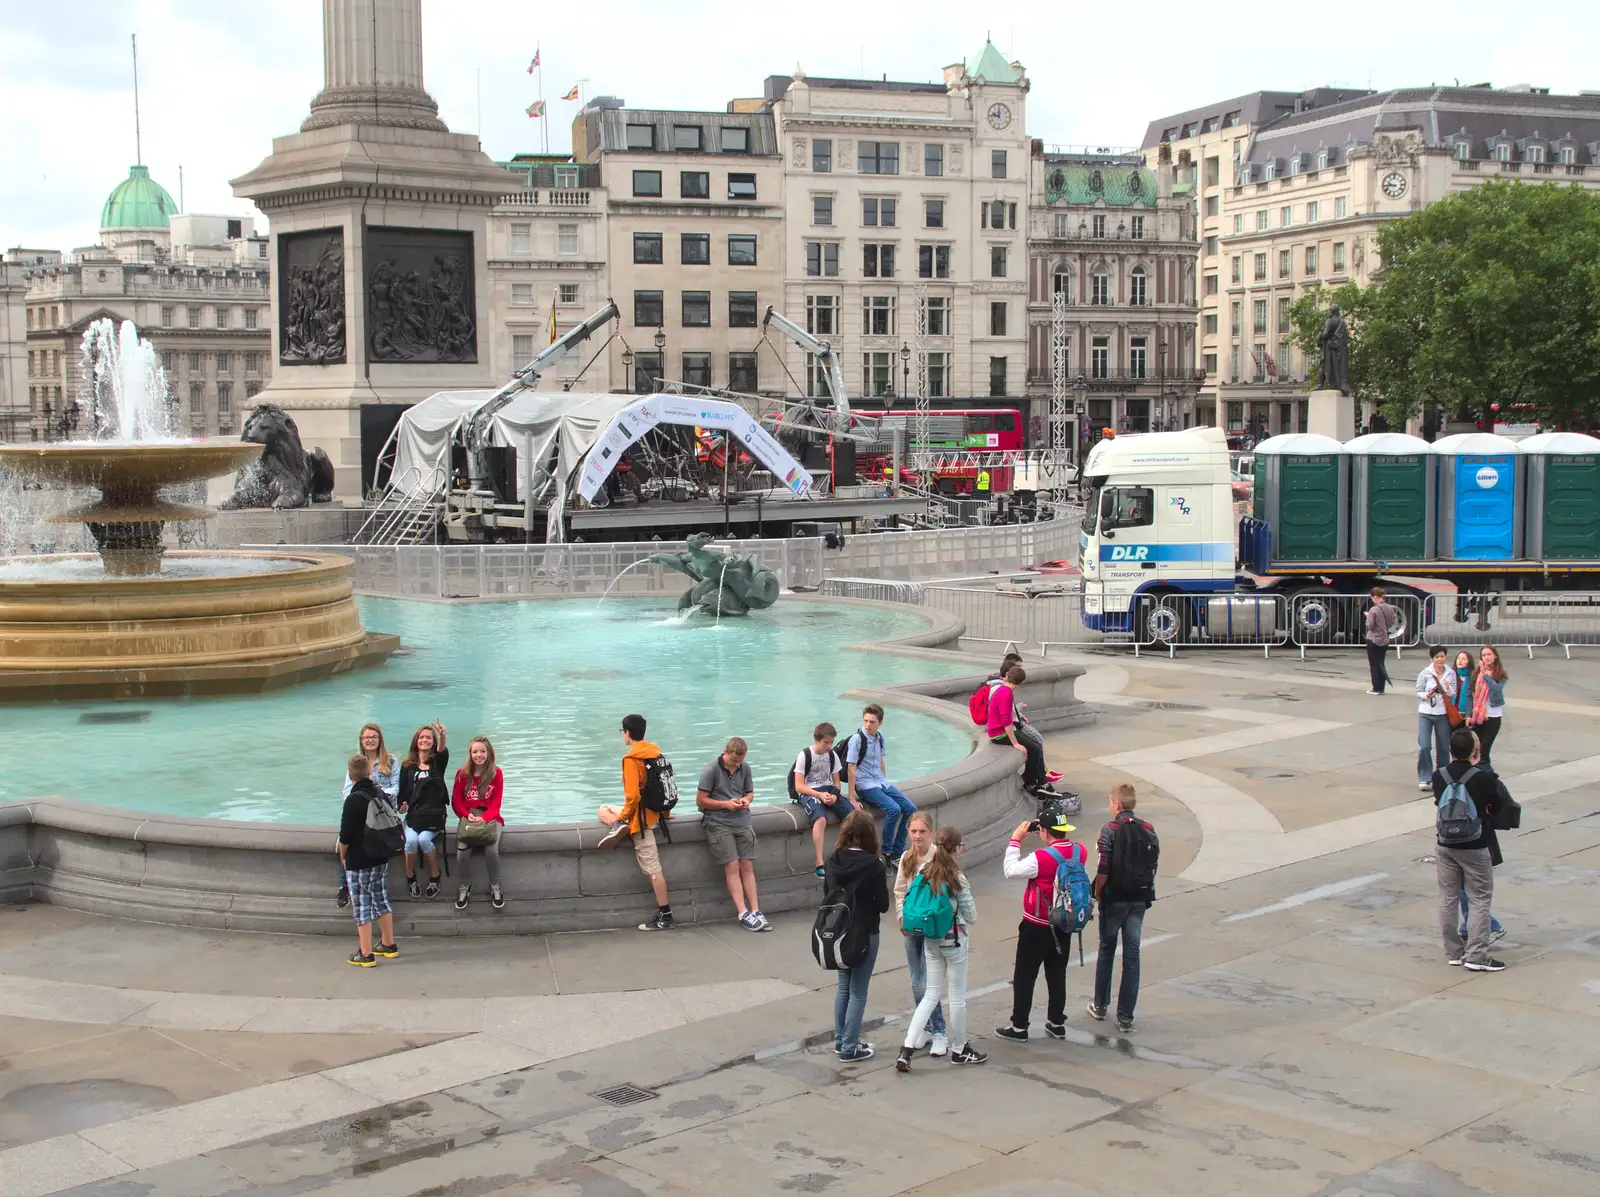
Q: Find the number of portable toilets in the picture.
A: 4